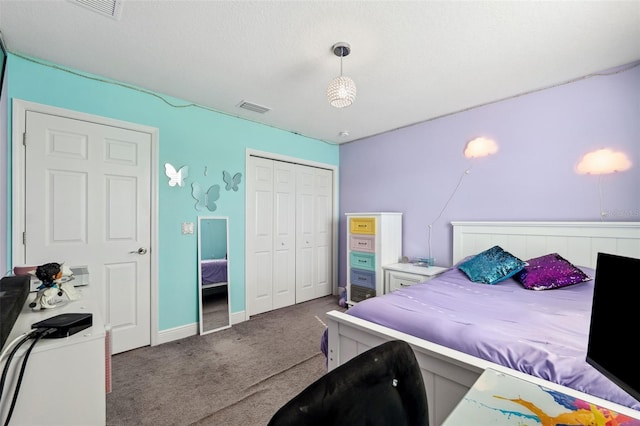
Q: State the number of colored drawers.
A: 4